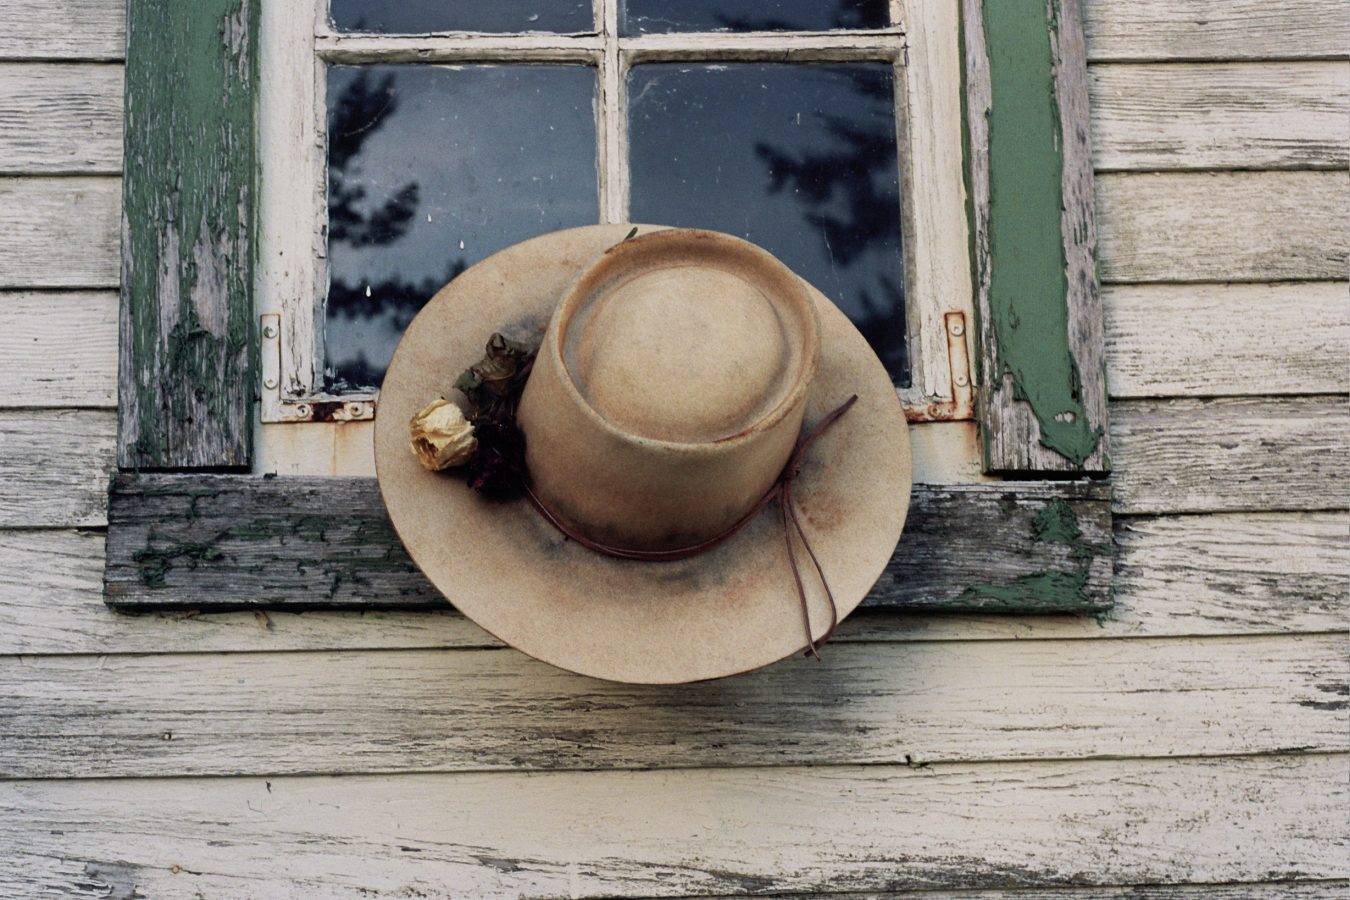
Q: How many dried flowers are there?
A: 2